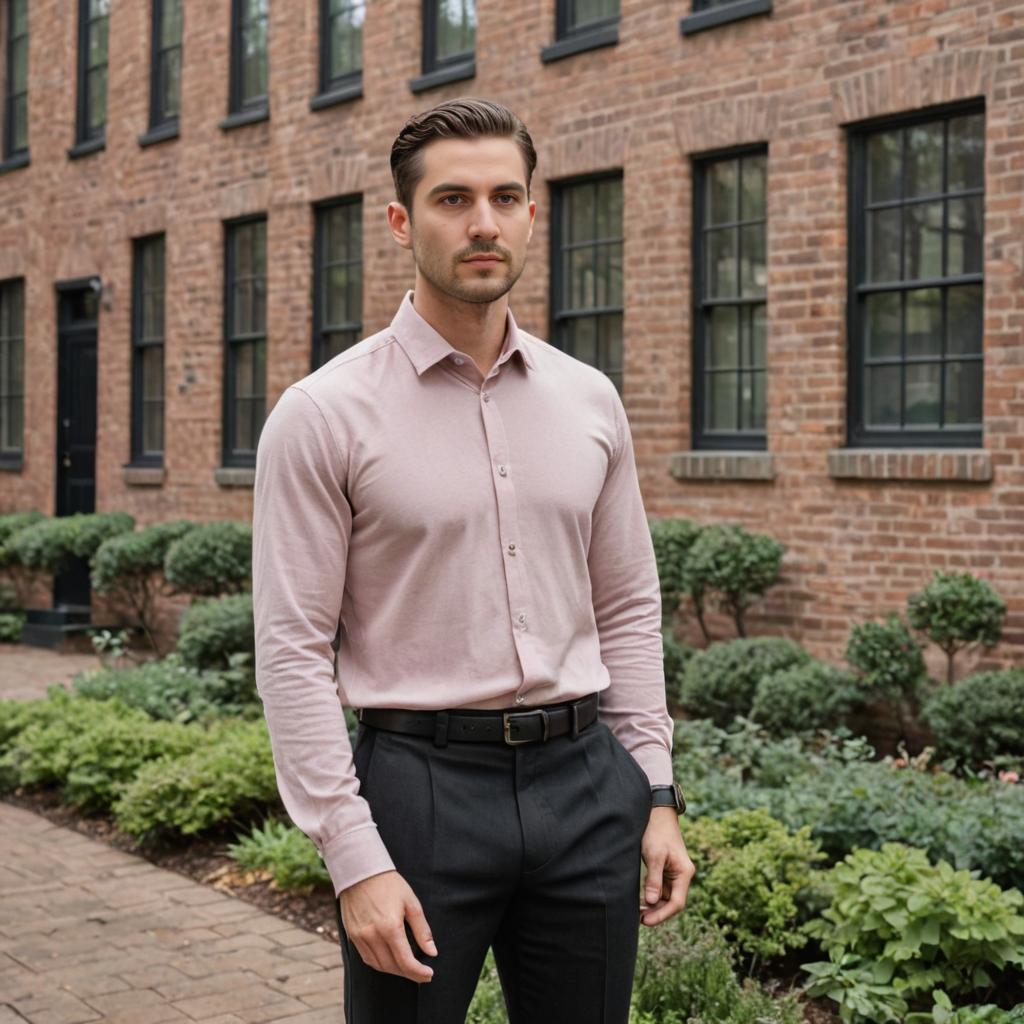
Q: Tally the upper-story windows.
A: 8